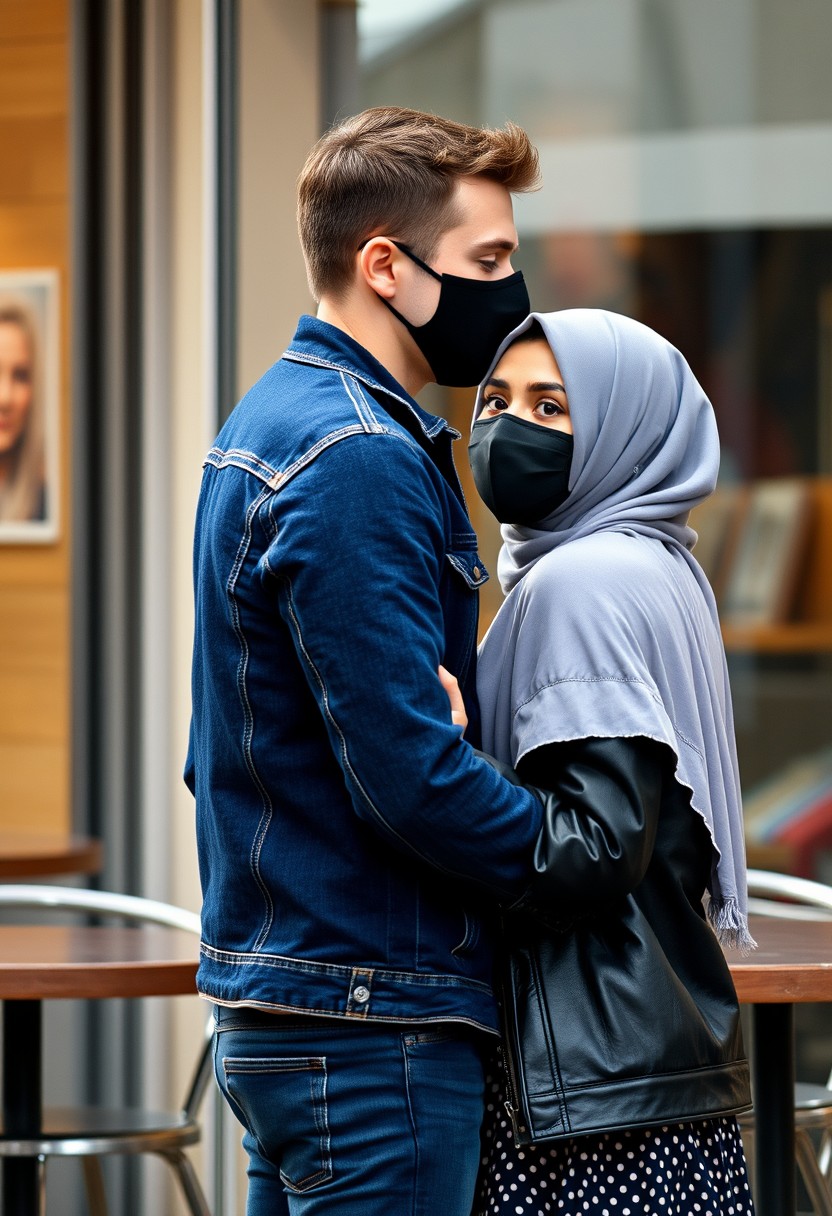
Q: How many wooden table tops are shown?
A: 3